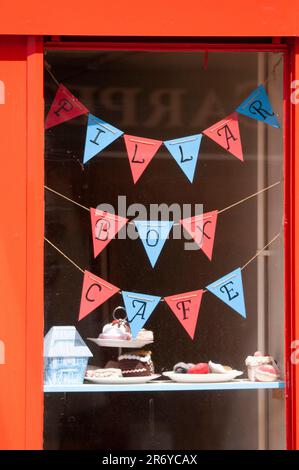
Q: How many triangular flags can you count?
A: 13